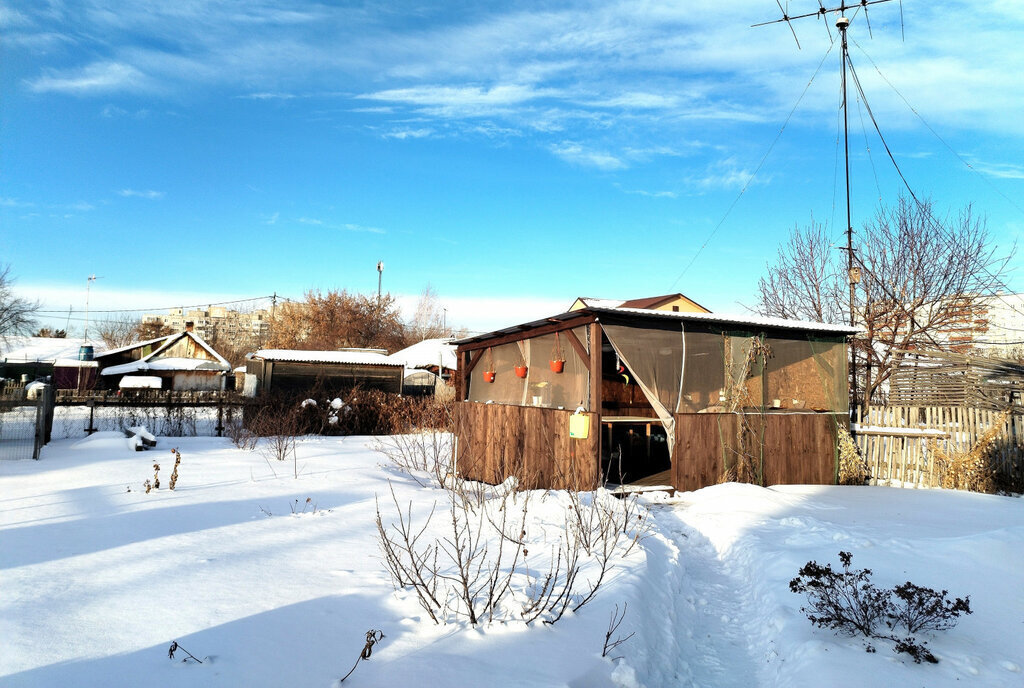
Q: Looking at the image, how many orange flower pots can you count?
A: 3